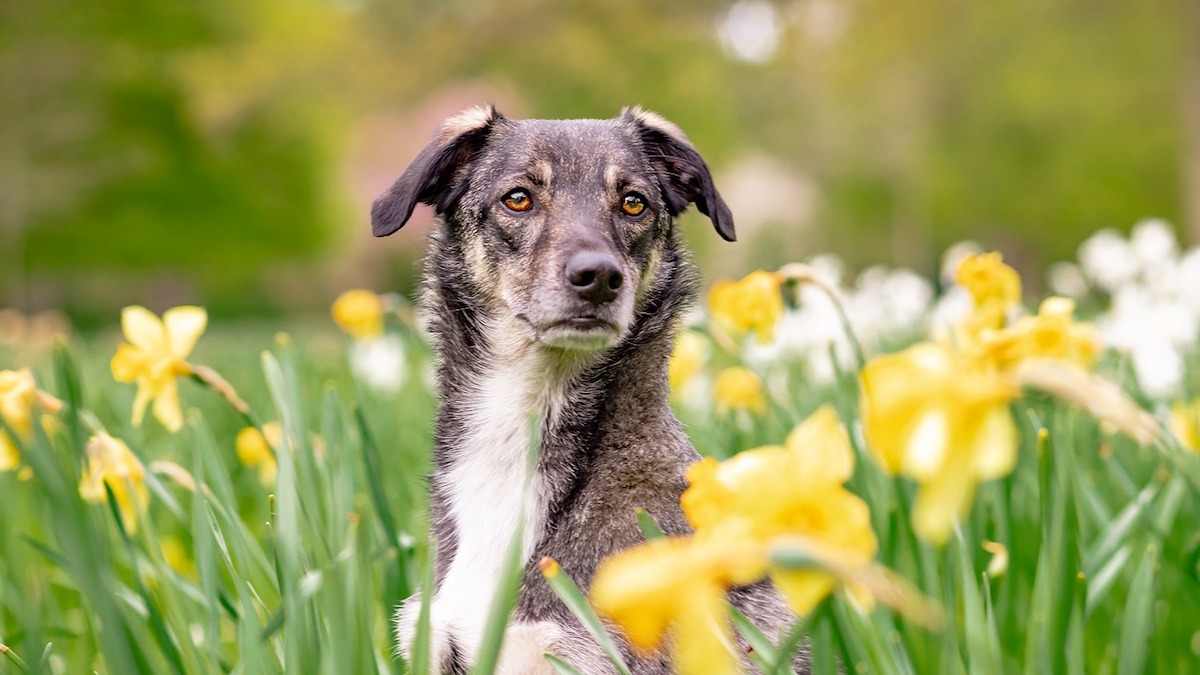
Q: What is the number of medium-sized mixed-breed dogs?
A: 1